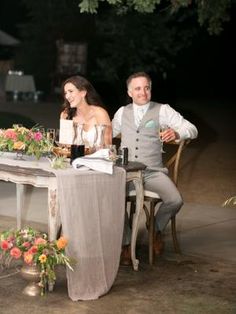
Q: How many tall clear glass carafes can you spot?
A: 2